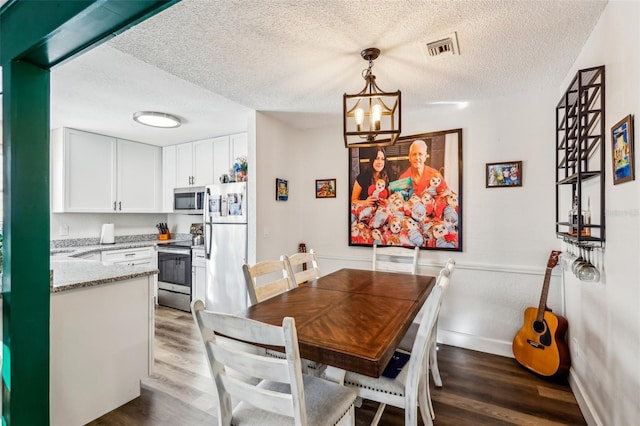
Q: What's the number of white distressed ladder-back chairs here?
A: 6